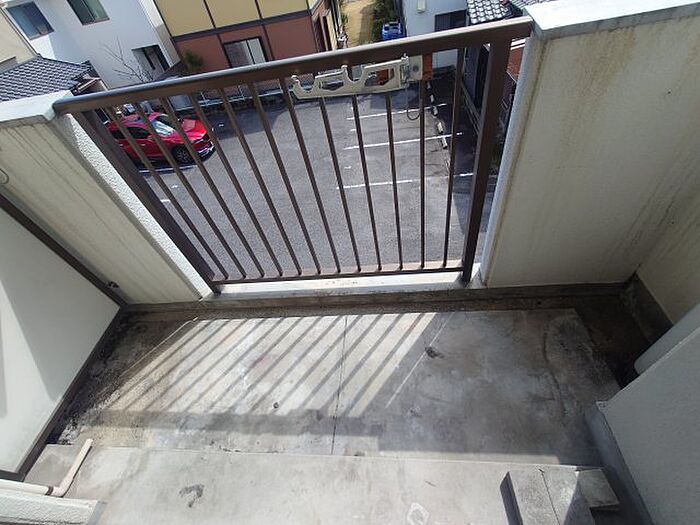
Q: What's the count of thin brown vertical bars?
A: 12